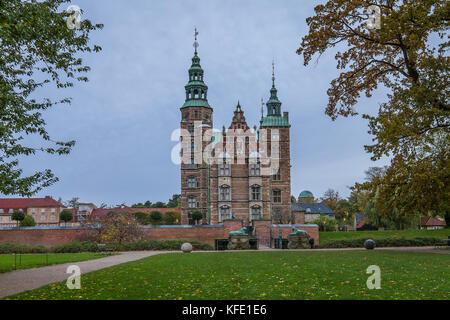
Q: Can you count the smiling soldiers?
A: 0